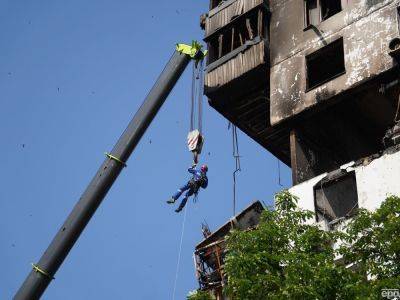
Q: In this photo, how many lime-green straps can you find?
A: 2